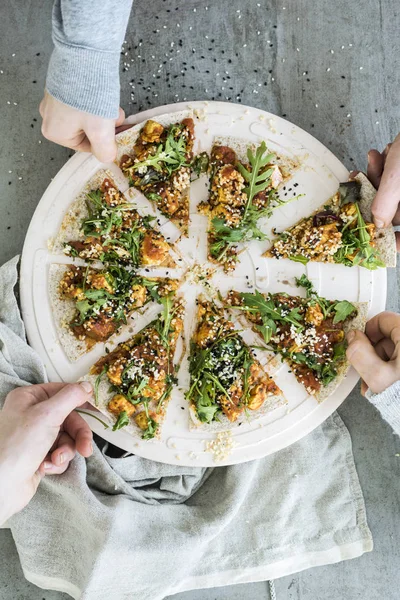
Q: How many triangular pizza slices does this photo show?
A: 8